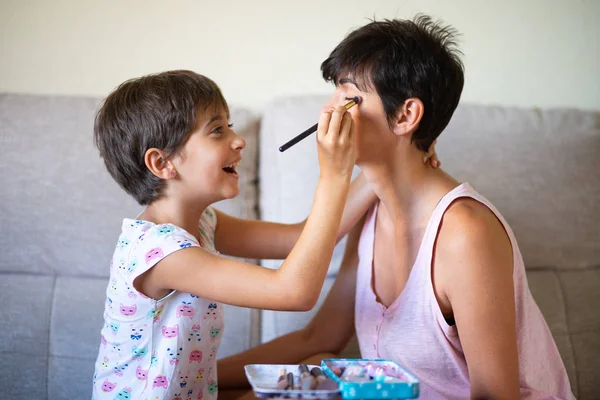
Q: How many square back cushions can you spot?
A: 2